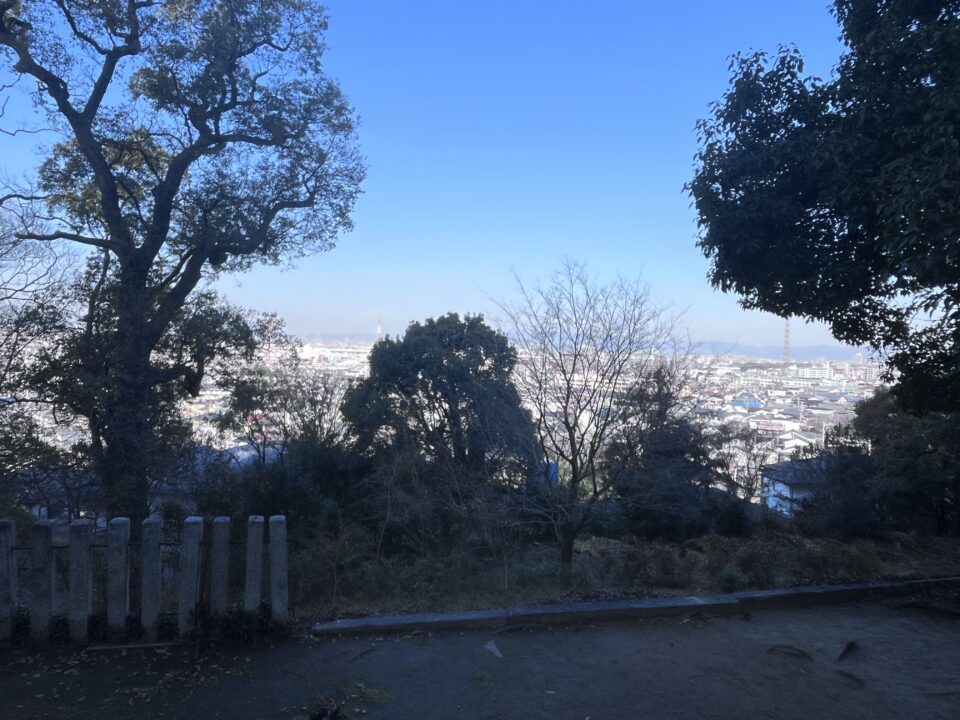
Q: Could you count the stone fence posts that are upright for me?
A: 9